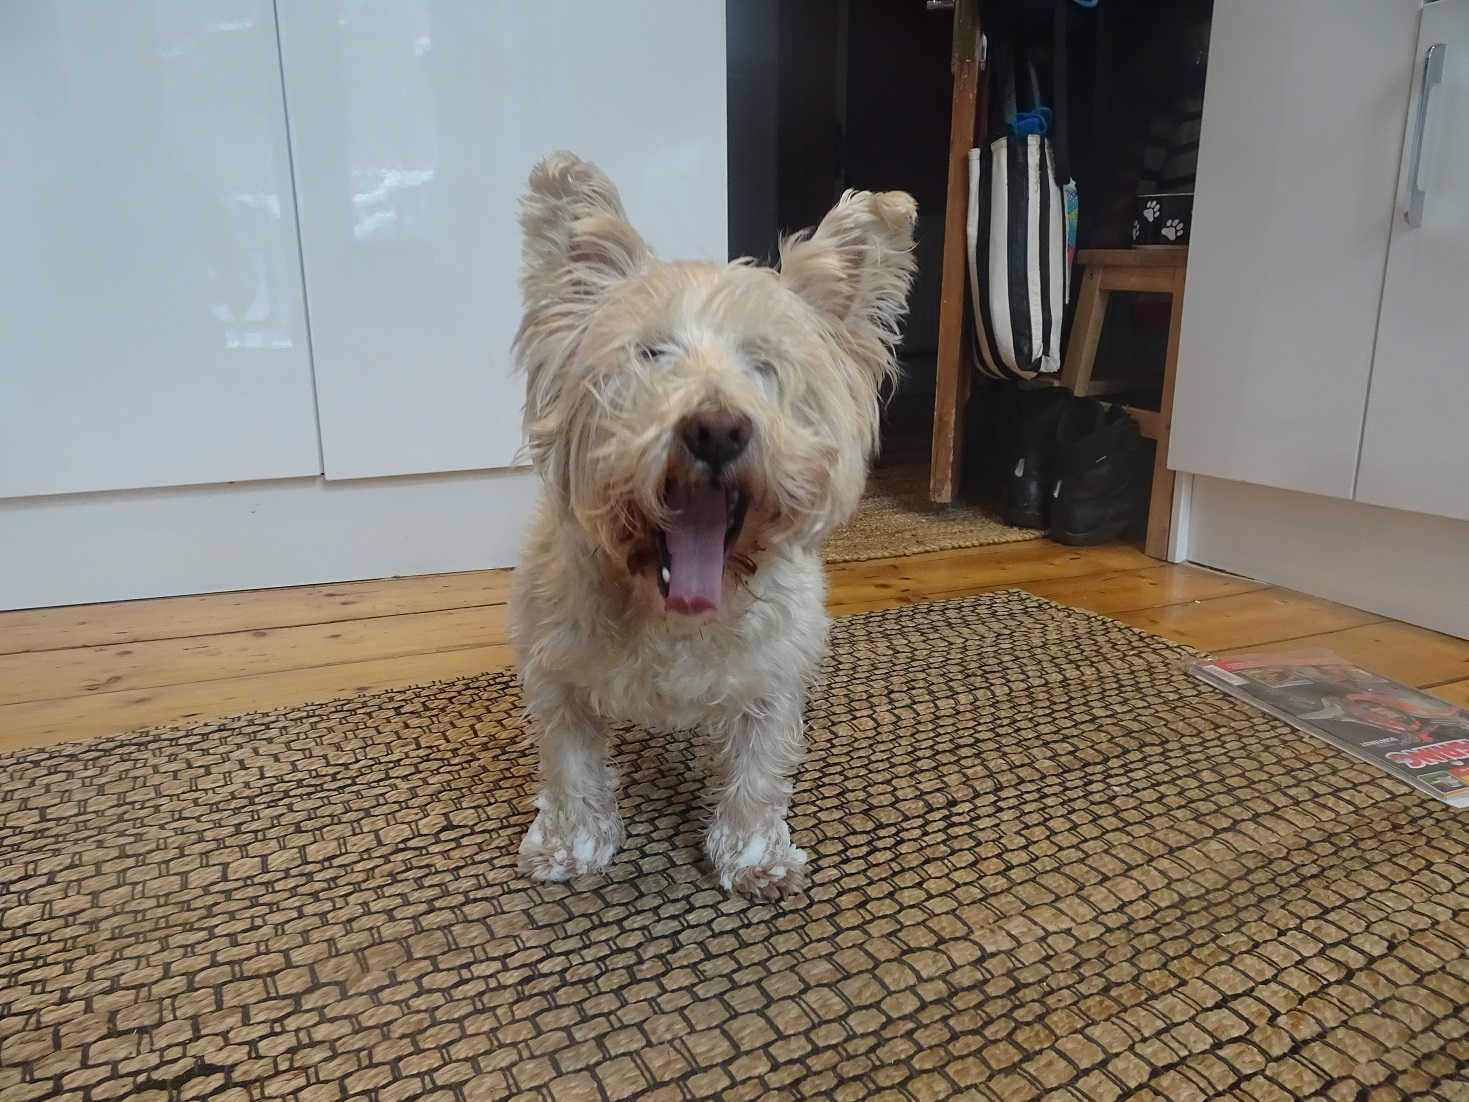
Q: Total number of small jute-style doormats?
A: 1